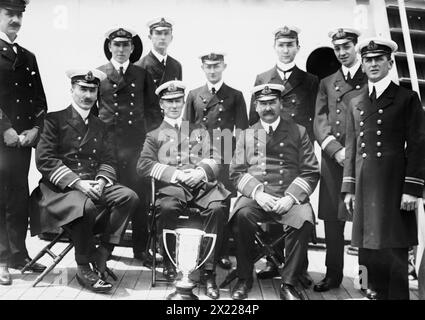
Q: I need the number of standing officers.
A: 7